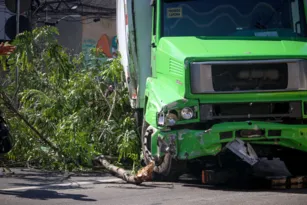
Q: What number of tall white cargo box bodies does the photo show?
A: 1